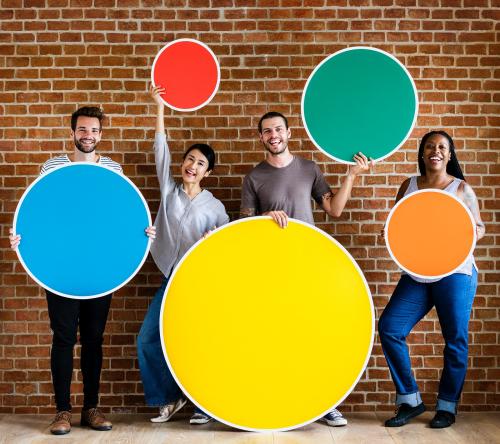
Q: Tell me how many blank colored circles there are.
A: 5